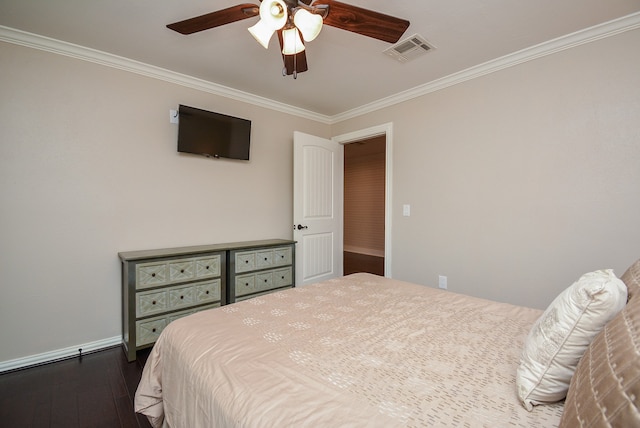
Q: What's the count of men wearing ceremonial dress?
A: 0